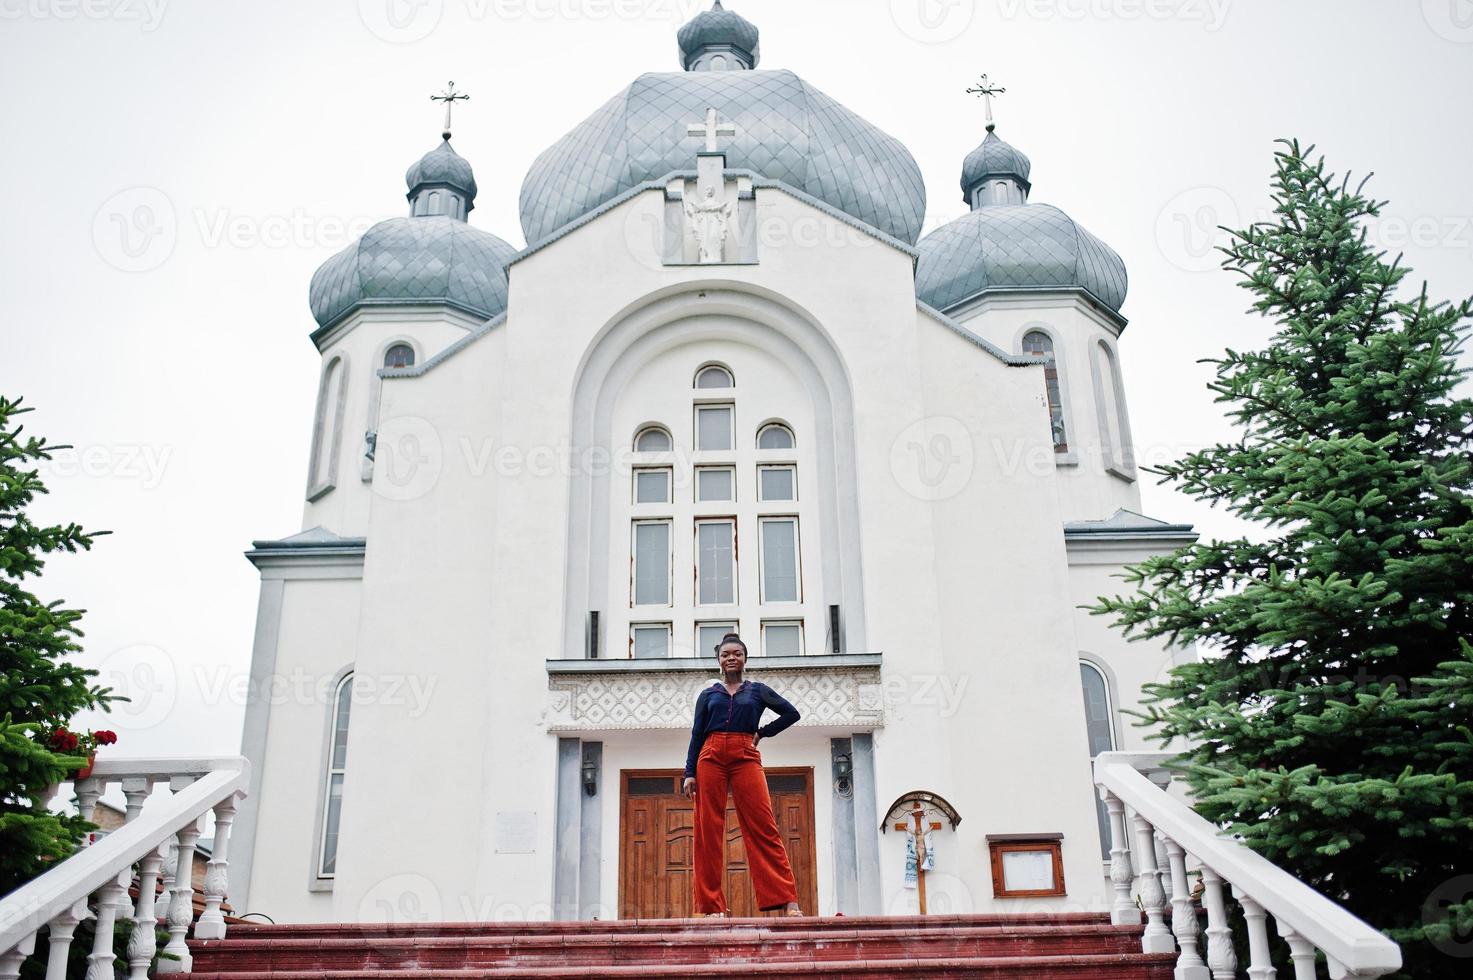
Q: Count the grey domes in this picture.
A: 6